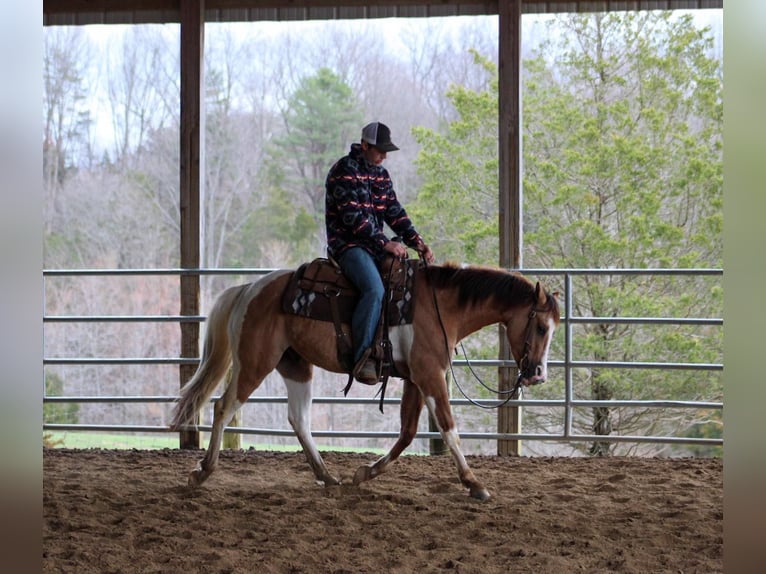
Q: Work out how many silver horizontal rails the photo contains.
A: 5